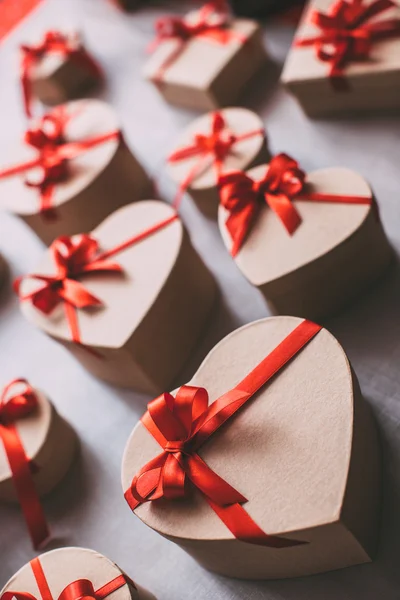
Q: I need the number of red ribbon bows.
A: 10